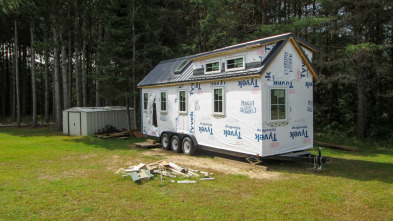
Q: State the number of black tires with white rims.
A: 3